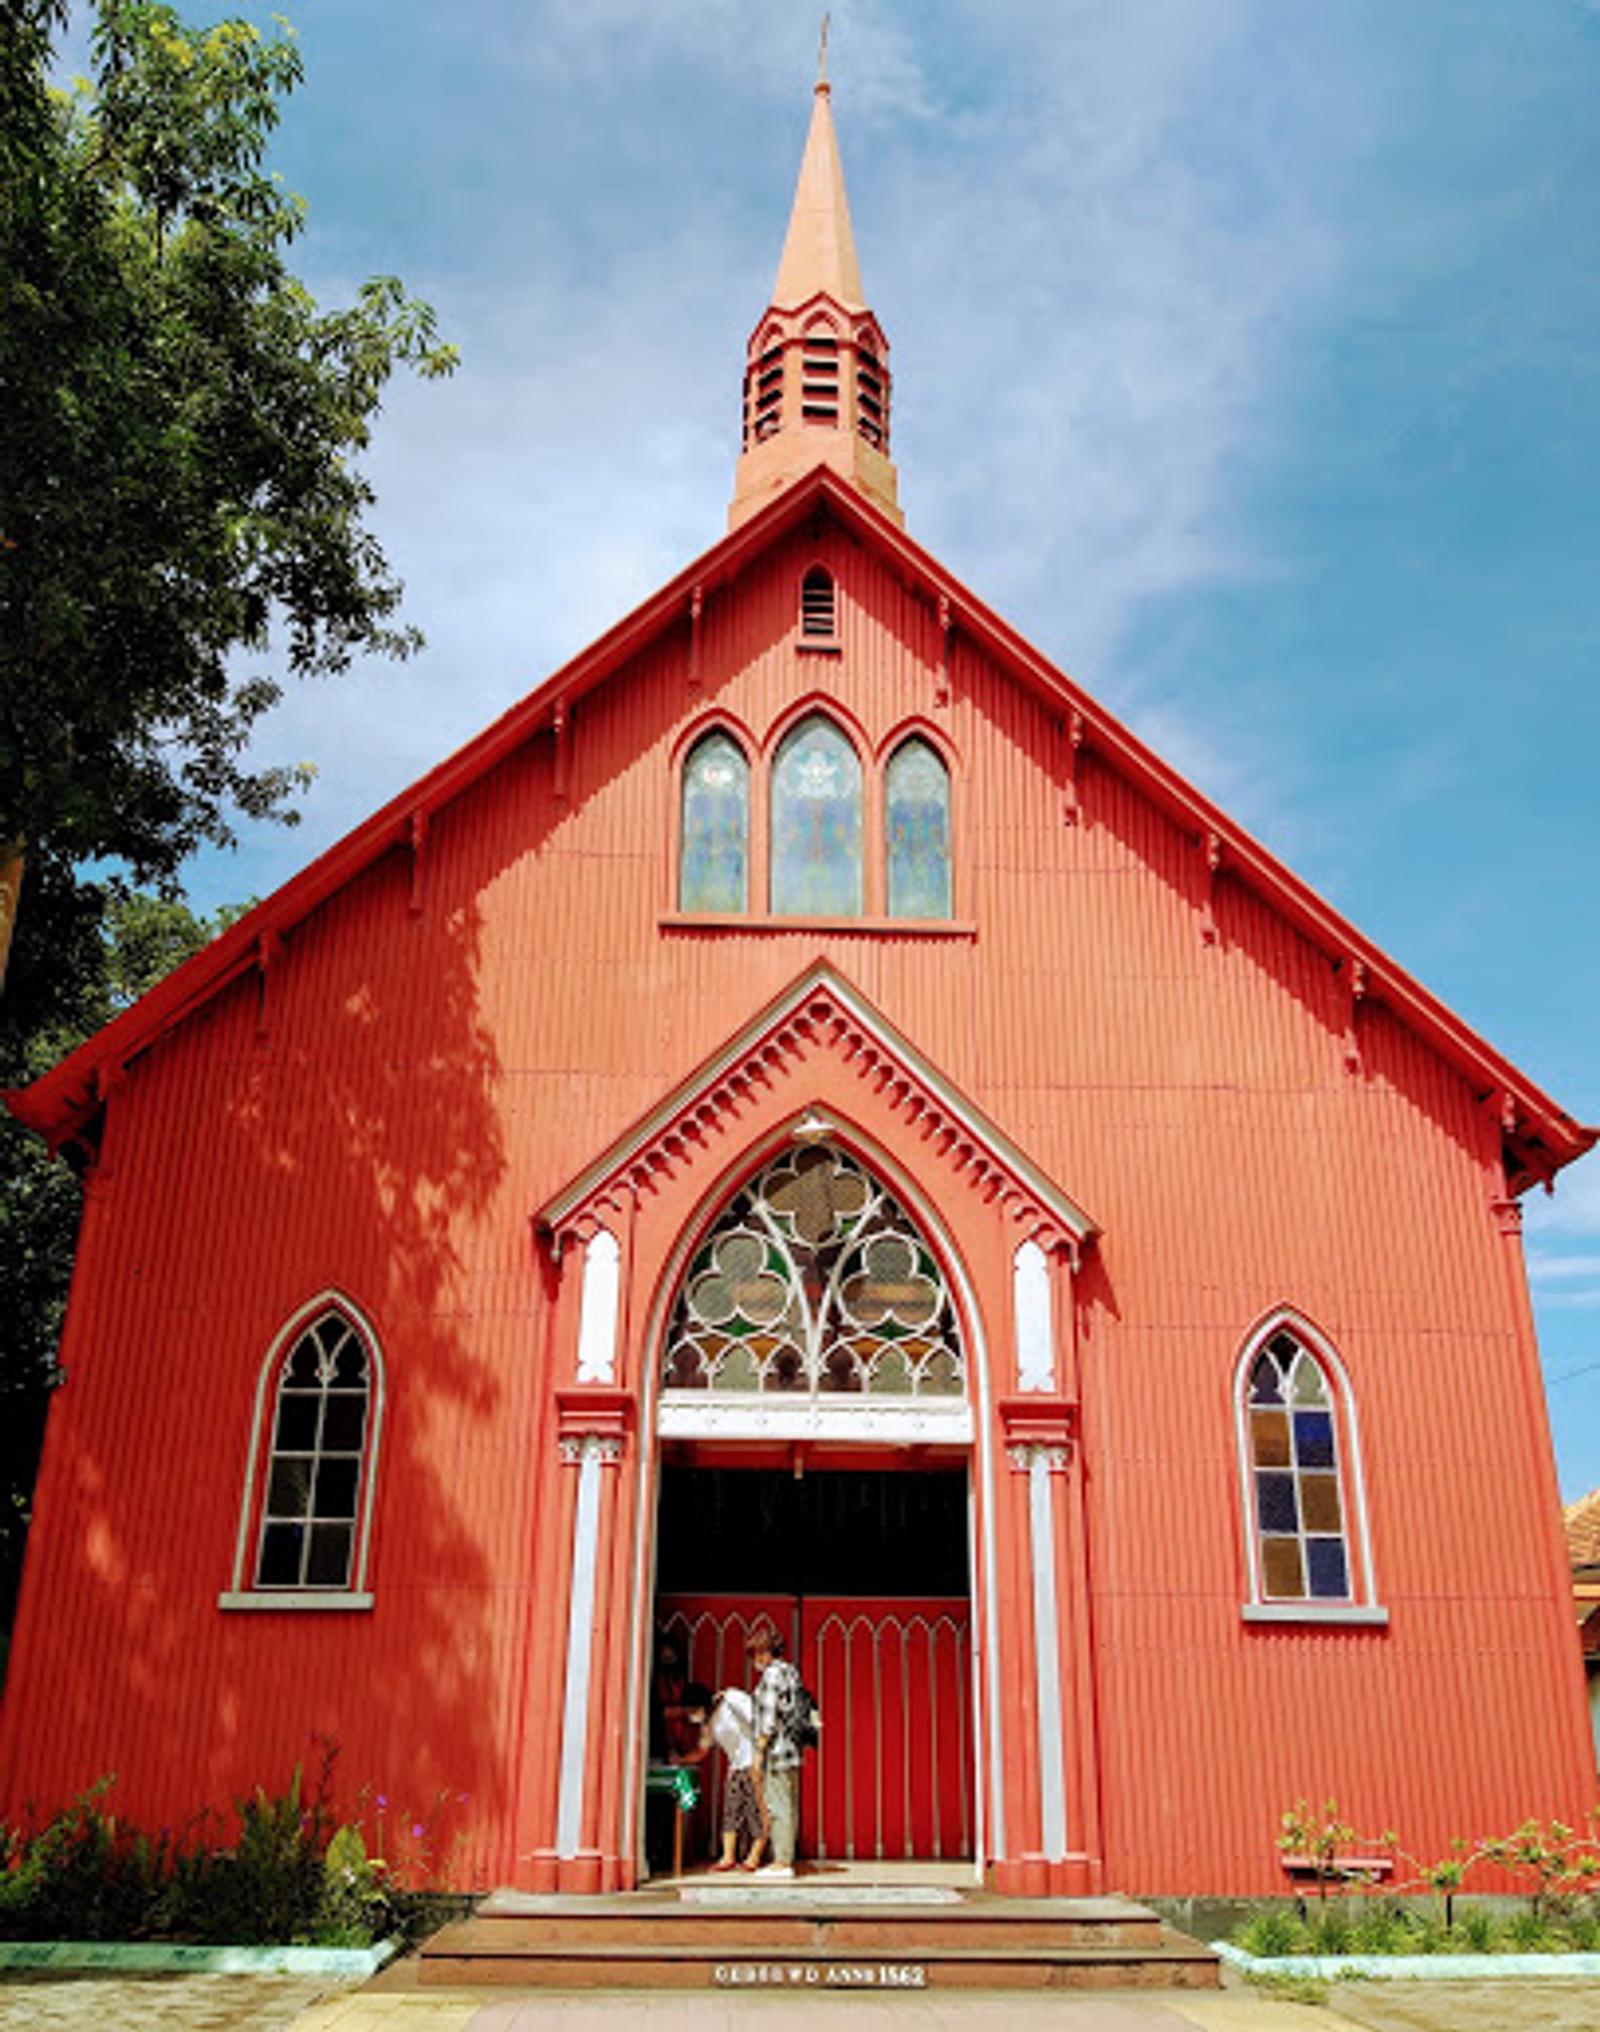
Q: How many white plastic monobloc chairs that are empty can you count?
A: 0